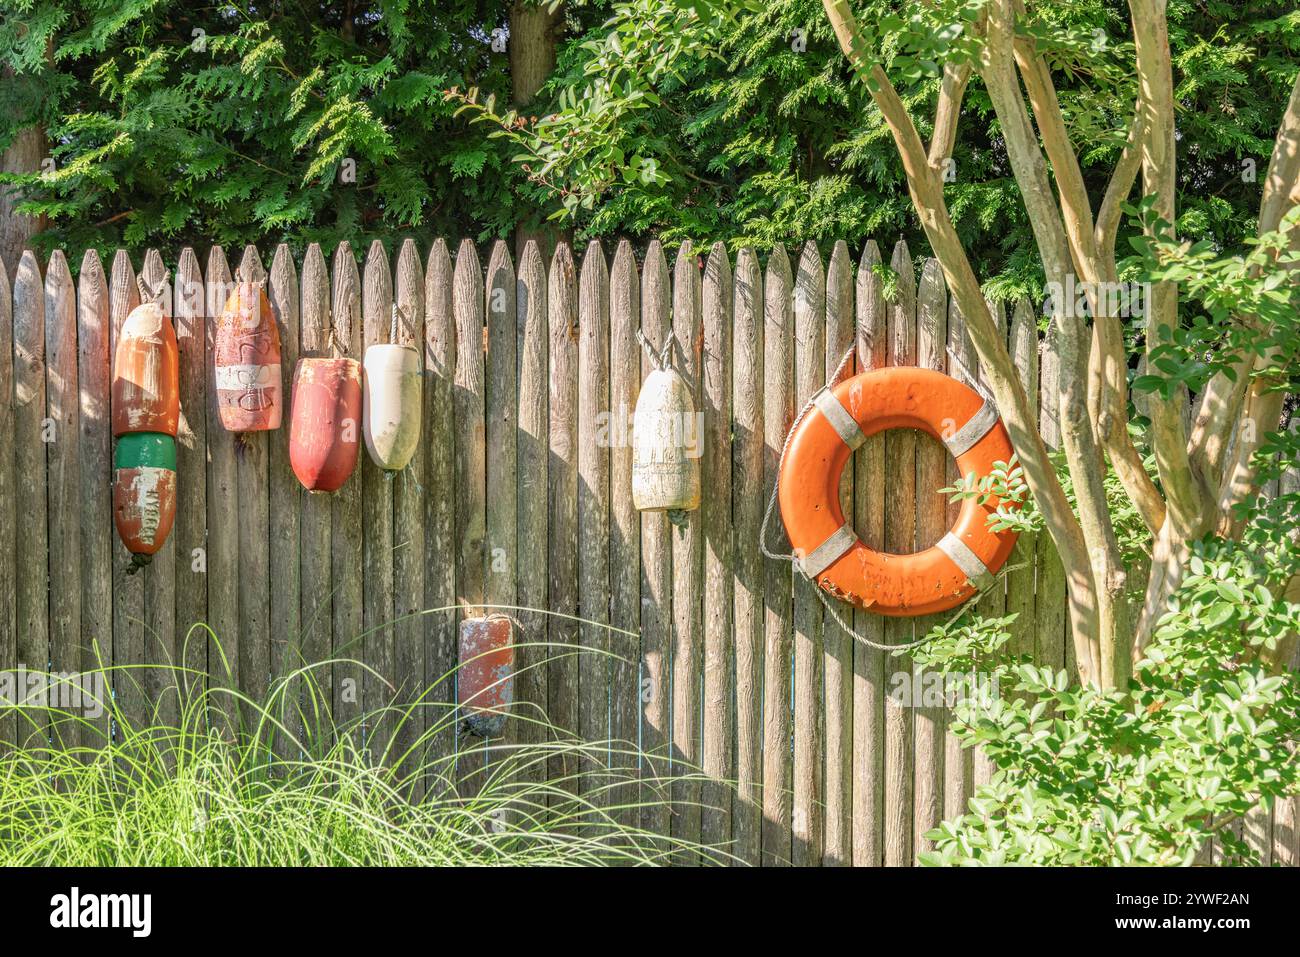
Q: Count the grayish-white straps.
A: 4